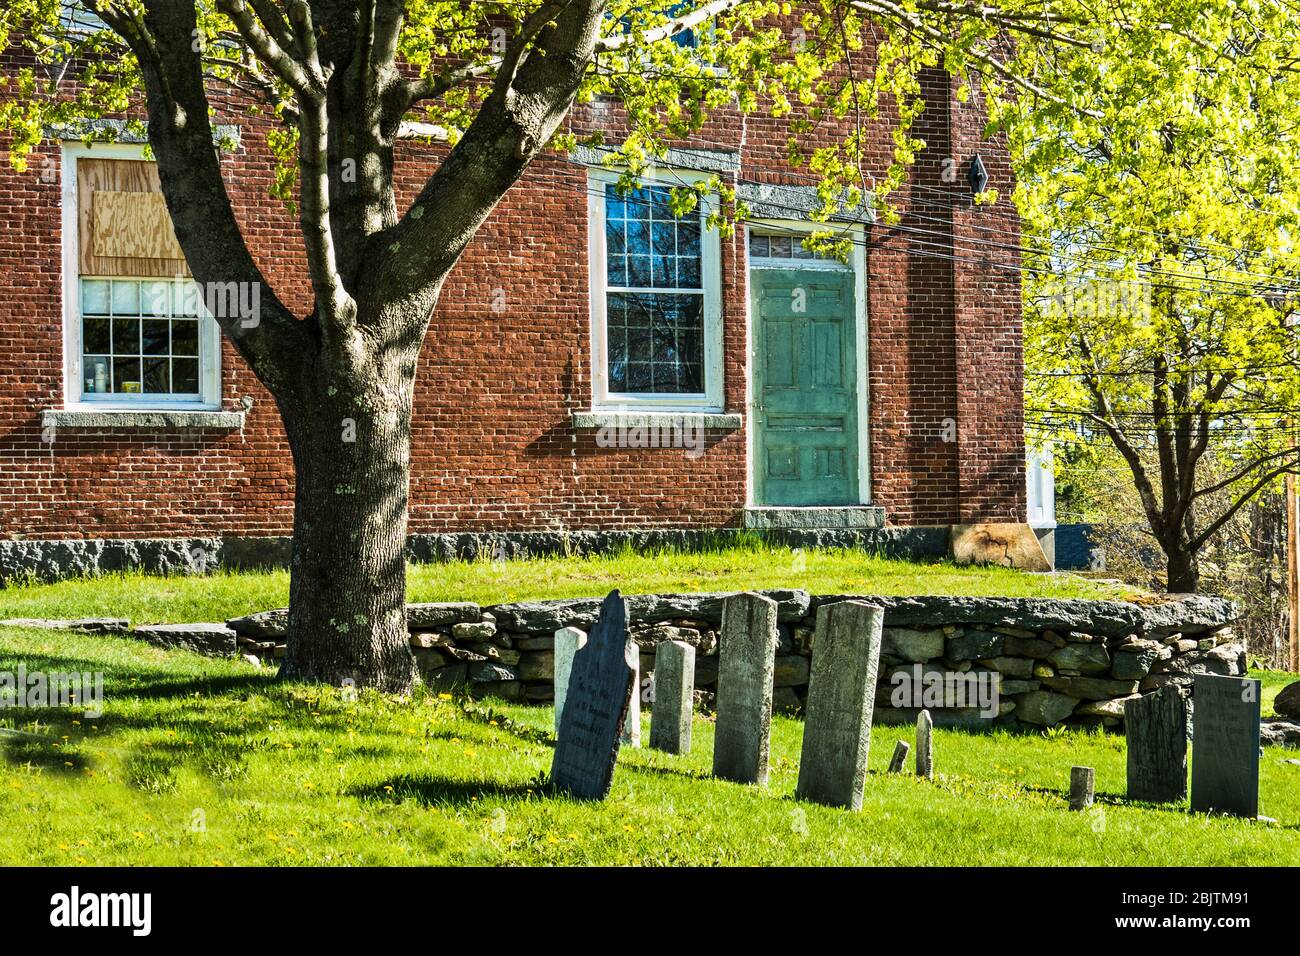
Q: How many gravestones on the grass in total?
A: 11